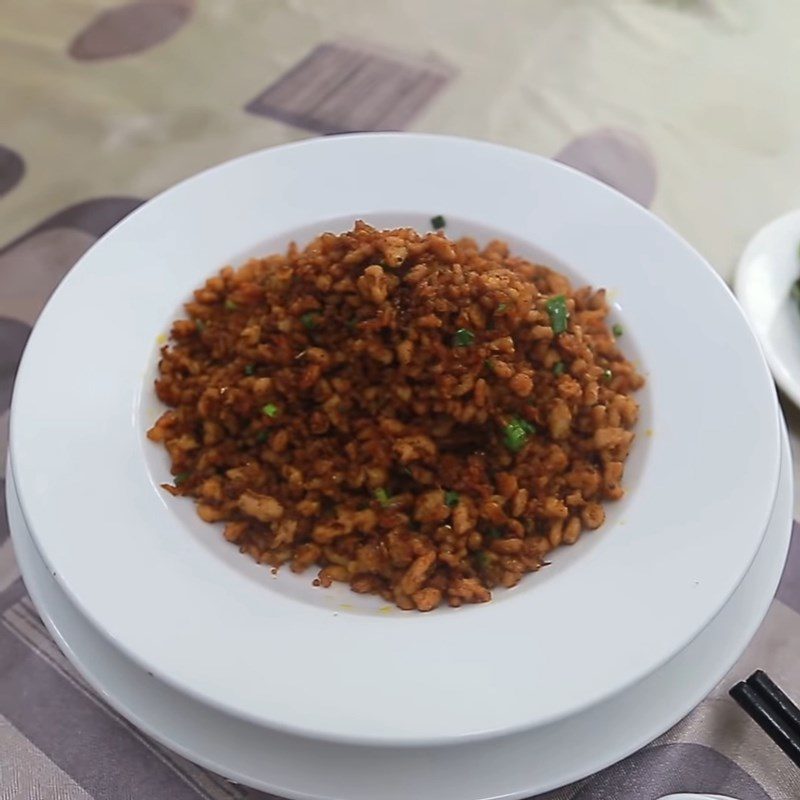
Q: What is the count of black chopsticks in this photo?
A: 2